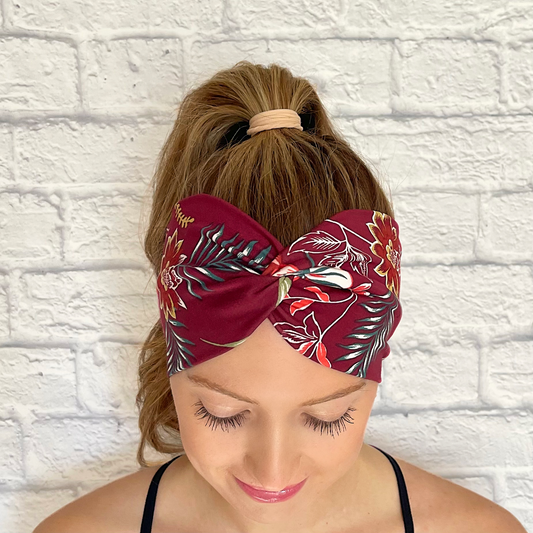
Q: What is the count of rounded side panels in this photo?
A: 2